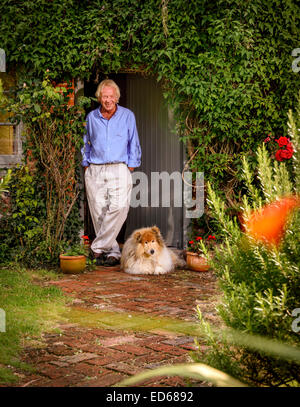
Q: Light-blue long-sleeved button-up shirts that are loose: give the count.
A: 1